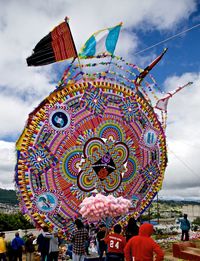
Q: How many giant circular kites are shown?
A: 1